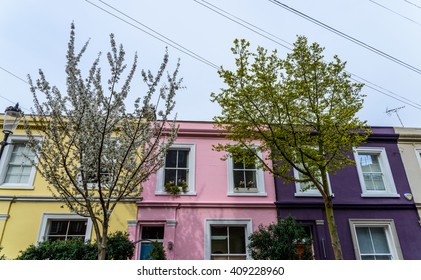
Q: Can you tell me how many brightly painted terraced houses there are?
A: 3